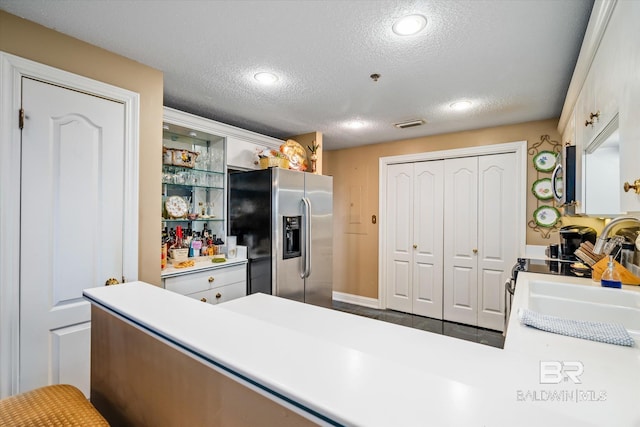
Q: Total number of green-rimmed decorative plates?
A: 3